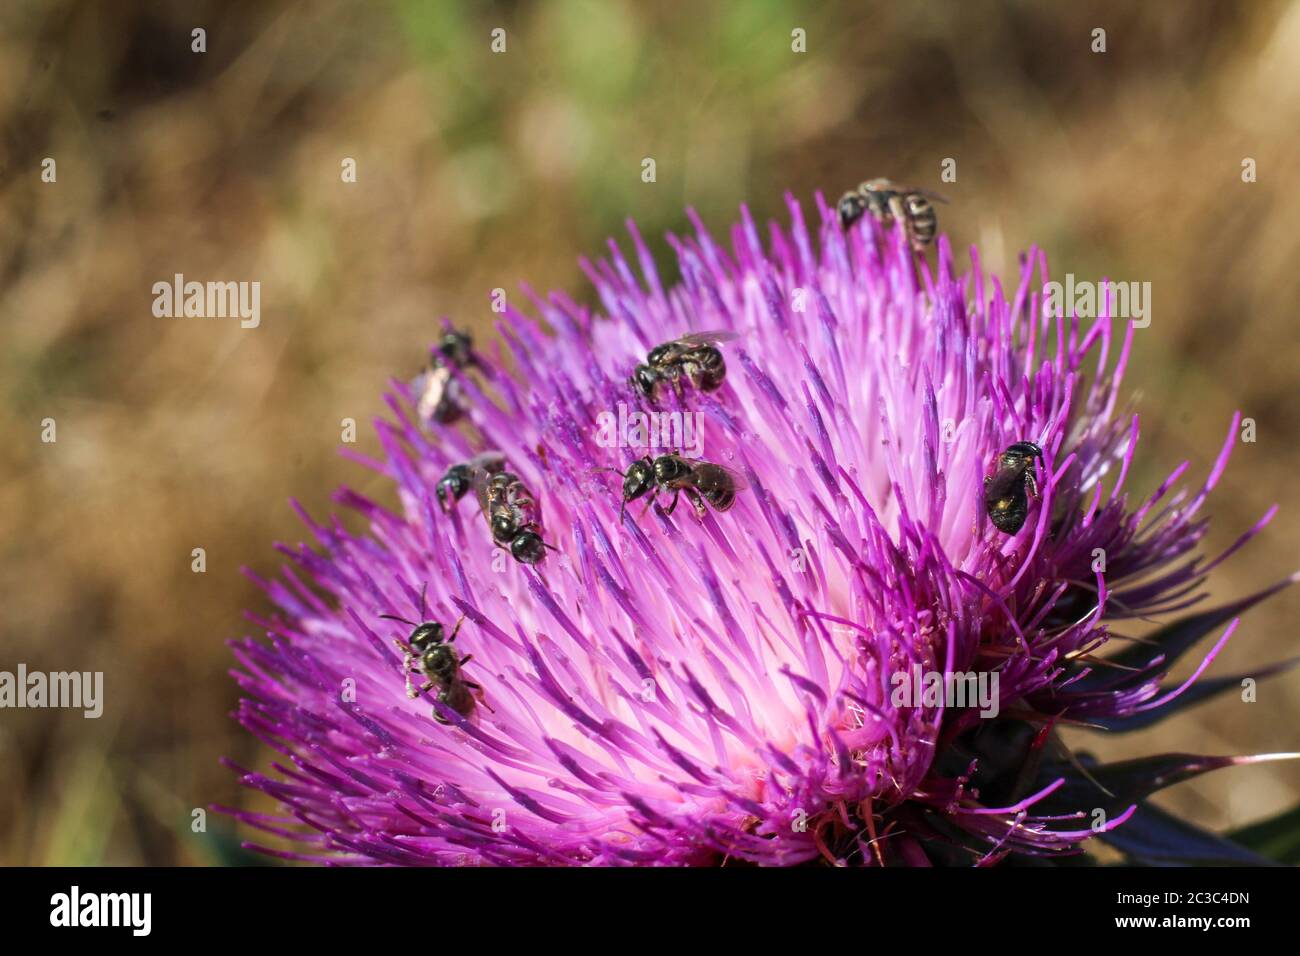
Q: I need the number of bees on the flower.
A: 8